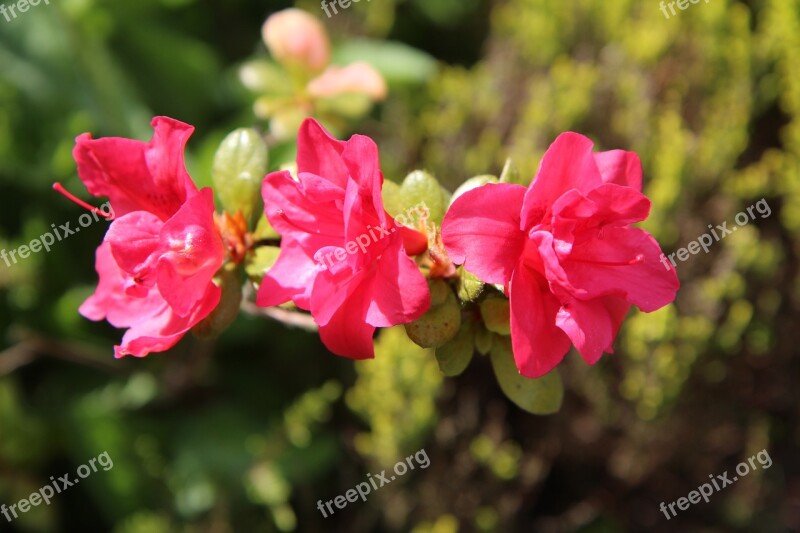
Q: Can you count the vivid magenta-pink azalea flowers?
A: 3